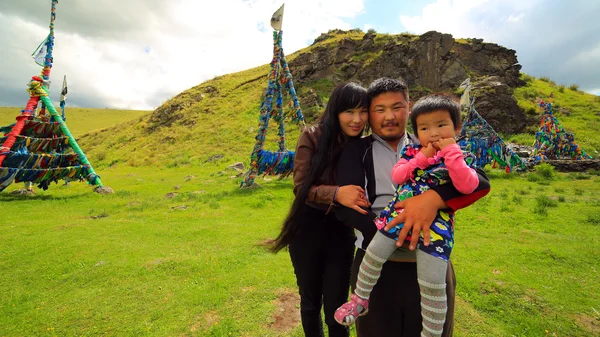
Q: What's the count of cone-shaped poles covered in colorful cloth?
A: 4